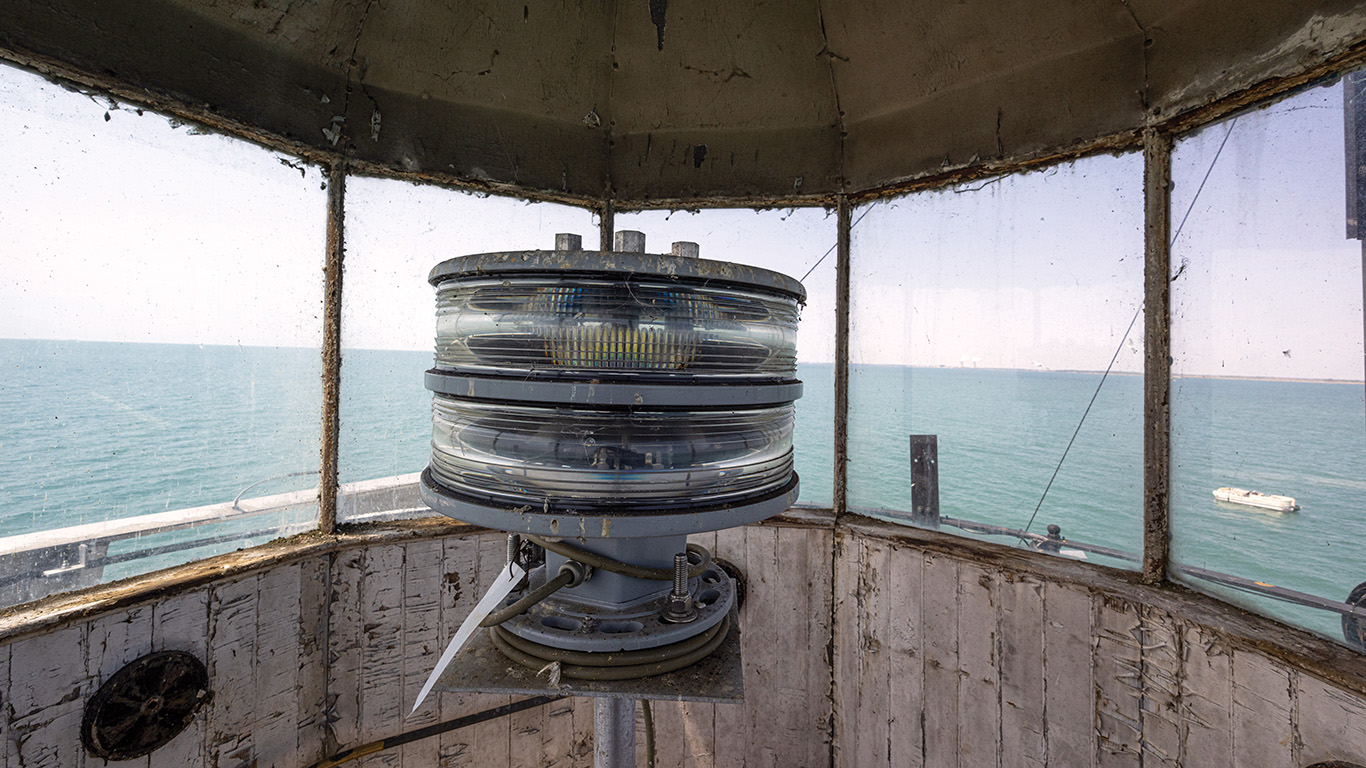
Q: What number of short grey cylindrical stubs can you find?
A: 3